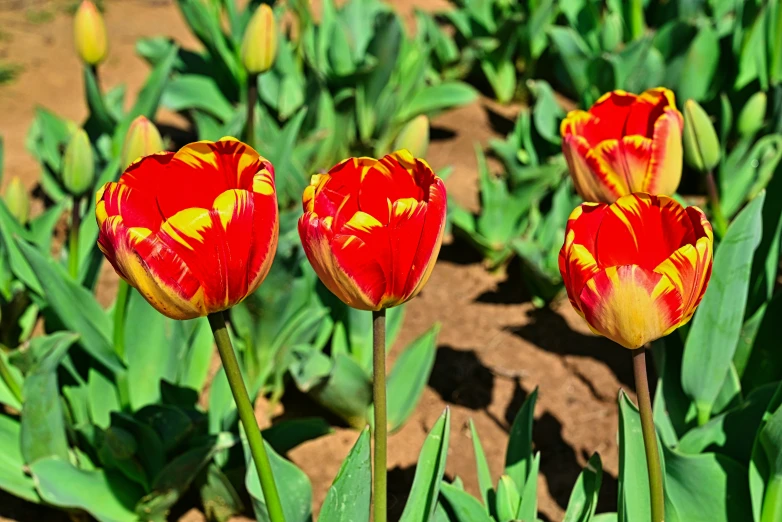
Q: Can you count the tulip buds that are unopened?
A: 8